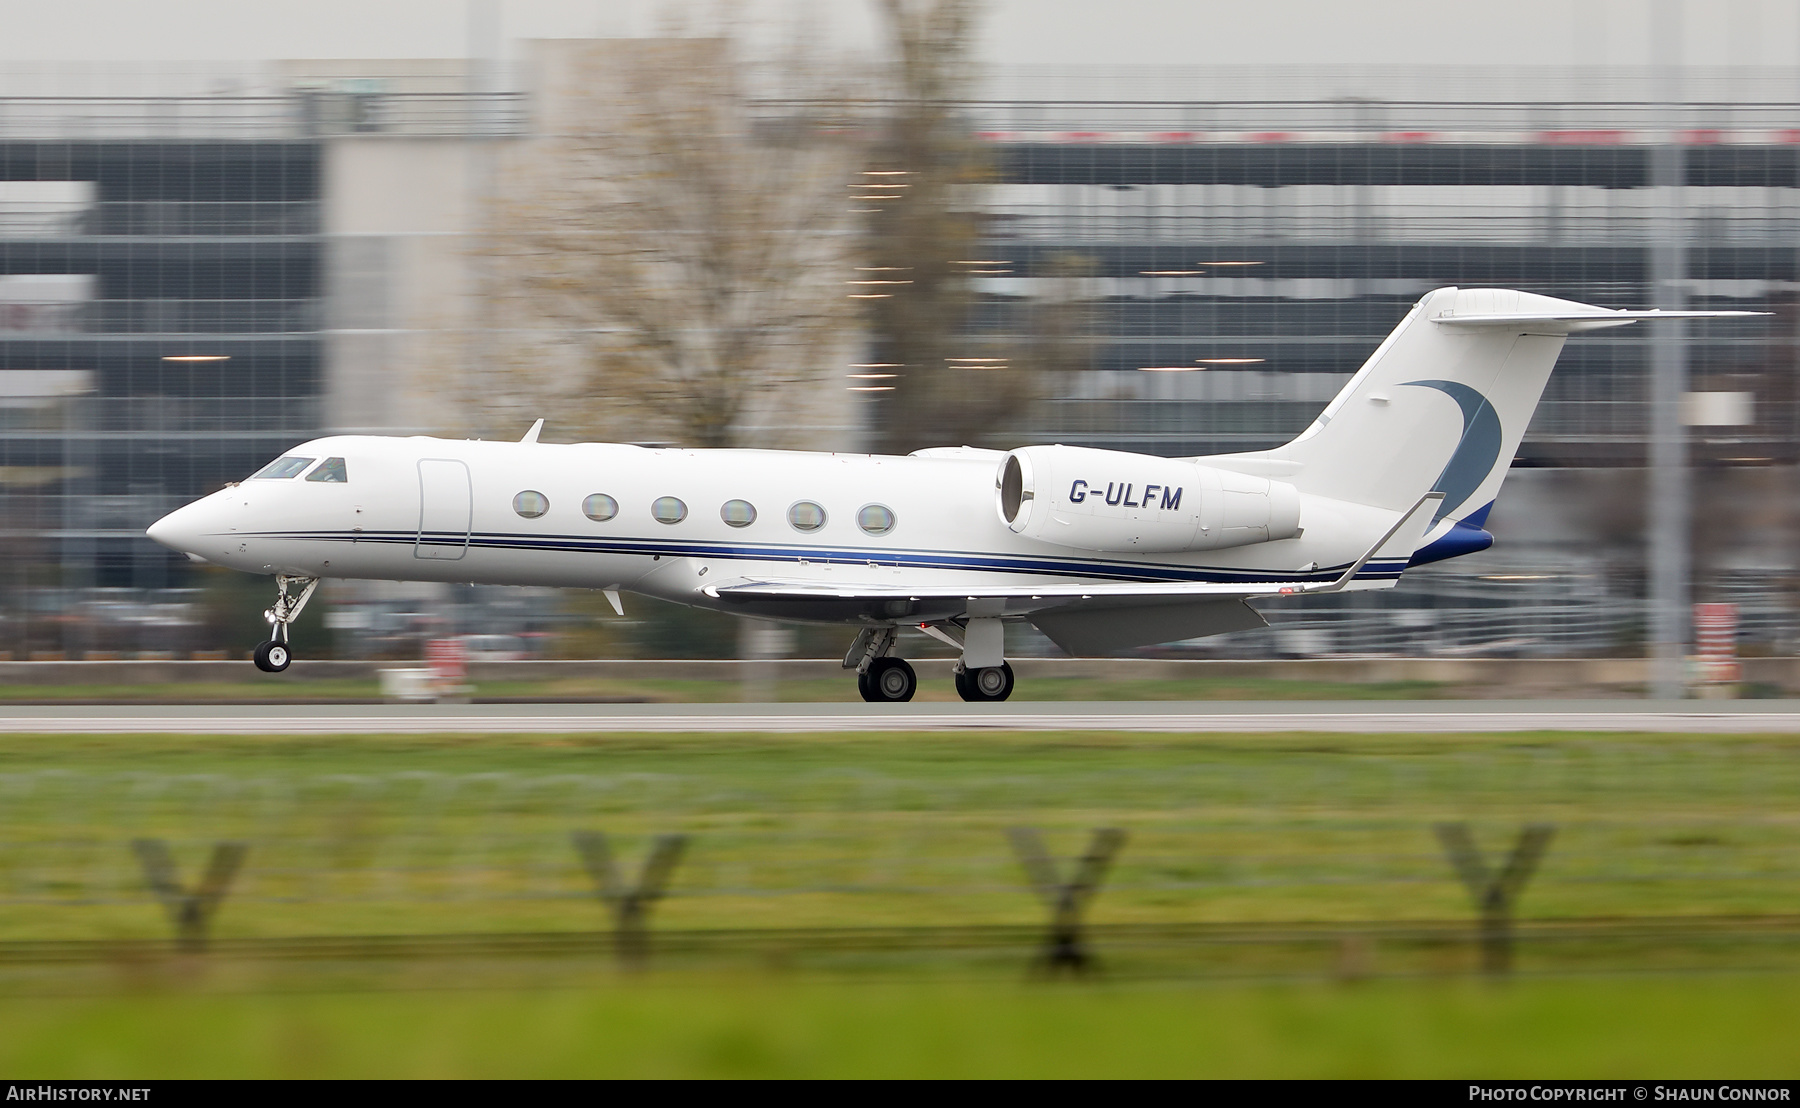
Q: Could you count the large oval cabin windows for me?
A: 6